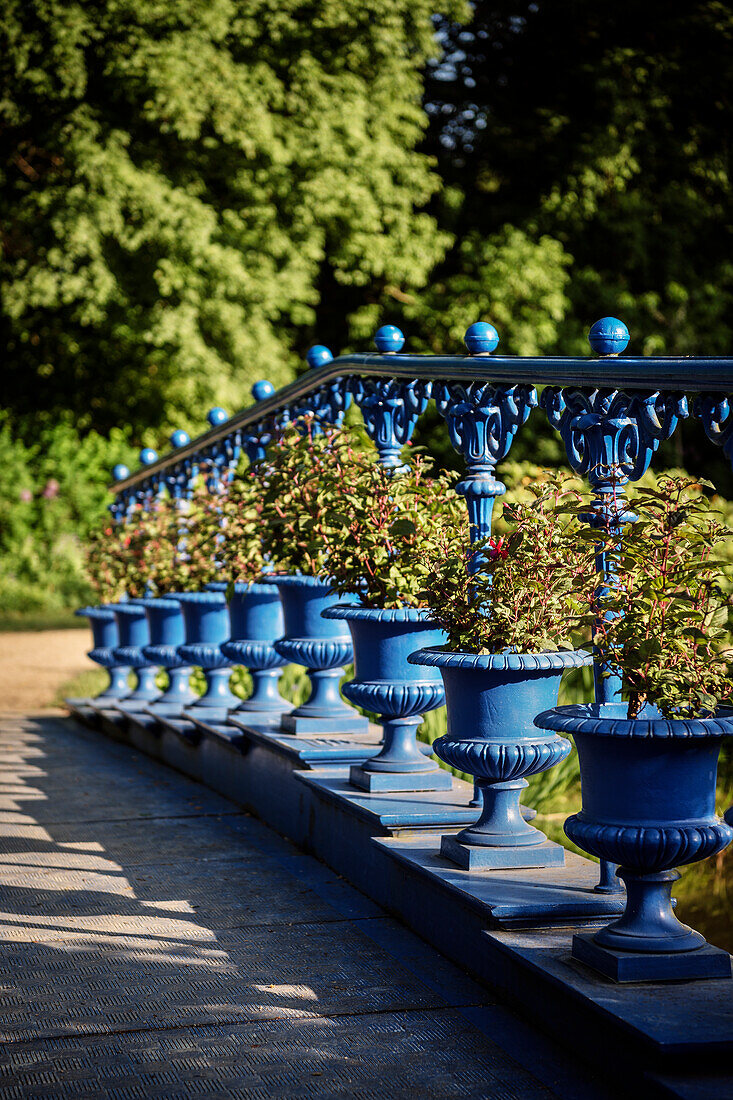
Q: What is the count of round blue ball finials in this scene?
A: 9